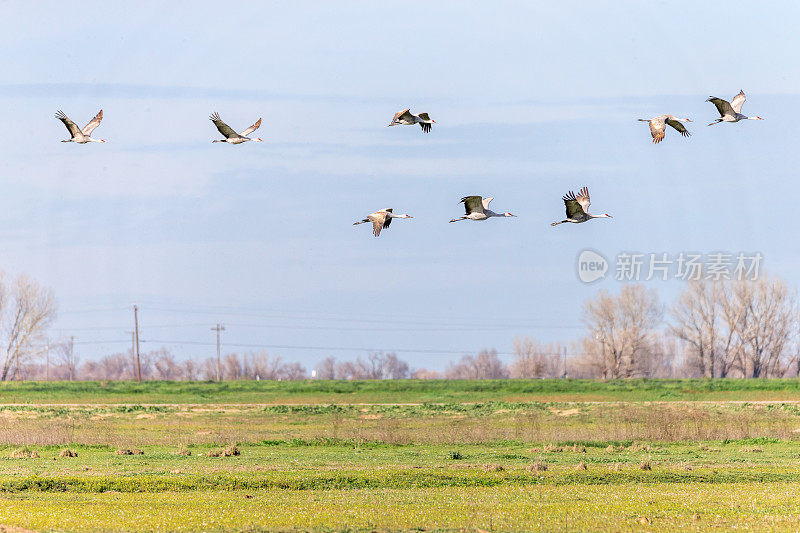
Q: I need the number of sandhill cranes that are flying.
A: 8